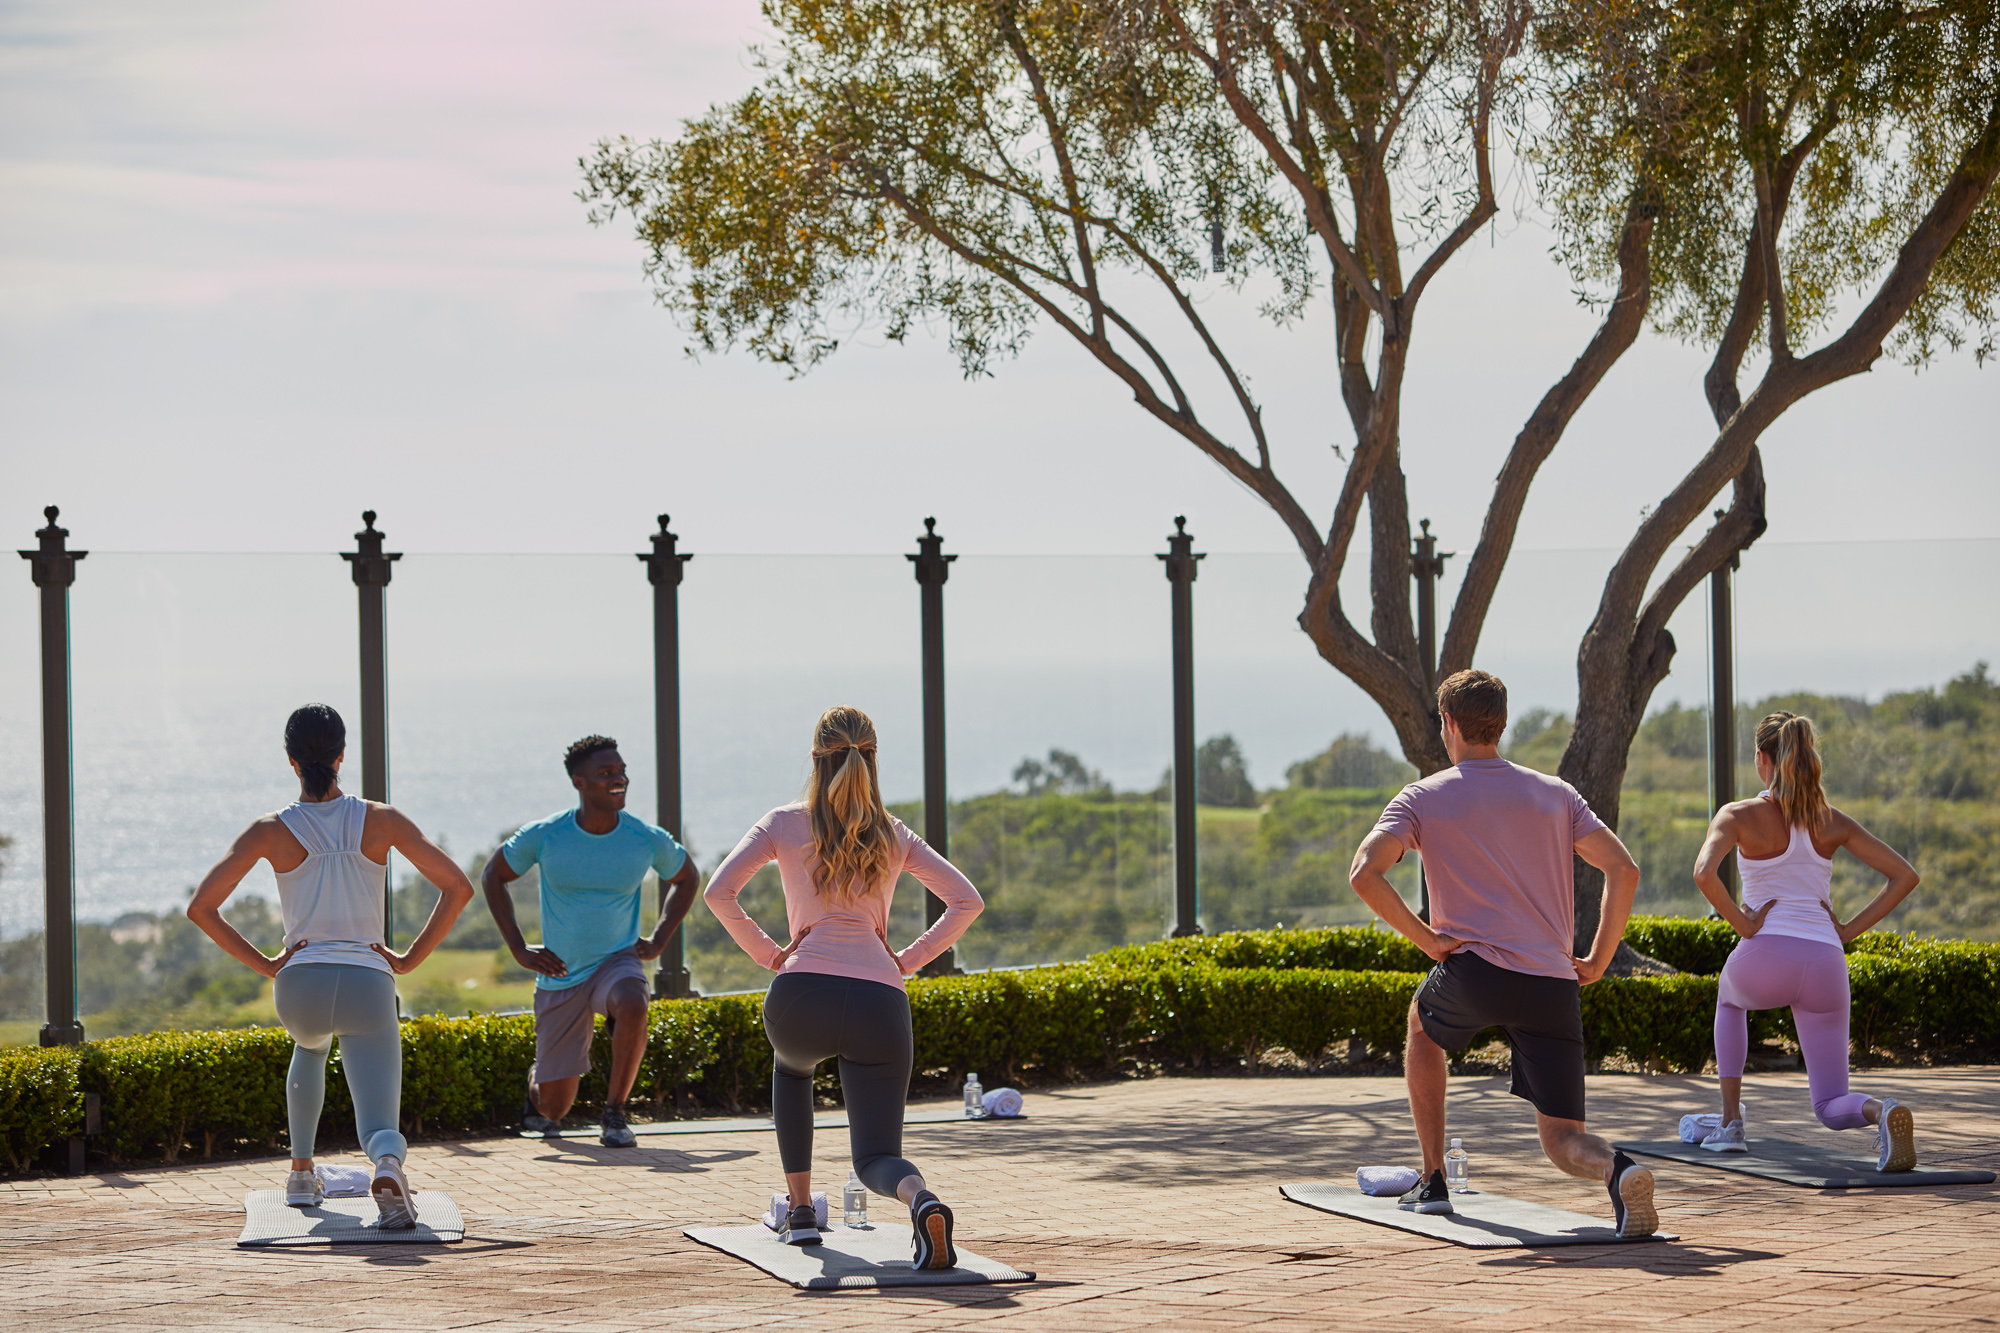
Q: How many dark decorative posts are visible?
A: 7